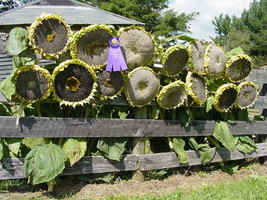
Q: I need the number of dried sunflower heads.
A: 15